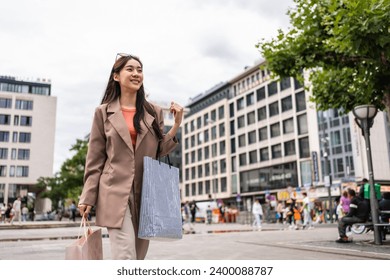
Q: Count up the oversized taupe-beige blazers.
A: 1